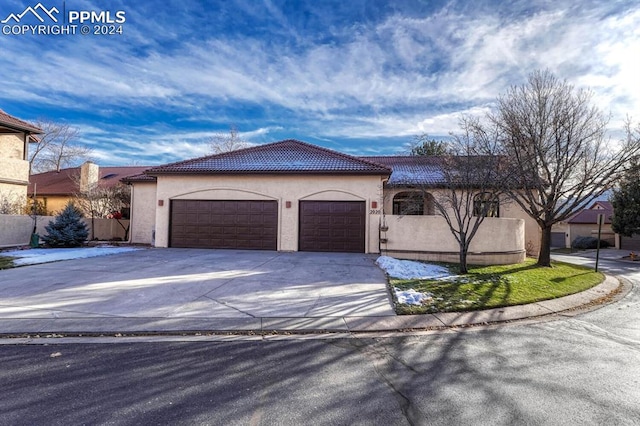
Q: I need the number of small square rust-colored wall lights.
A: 3